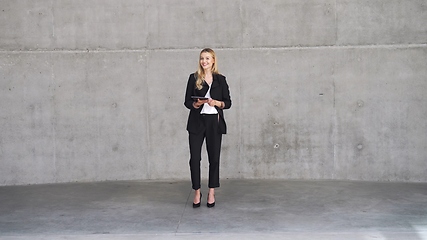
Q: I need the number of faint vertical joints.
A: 4